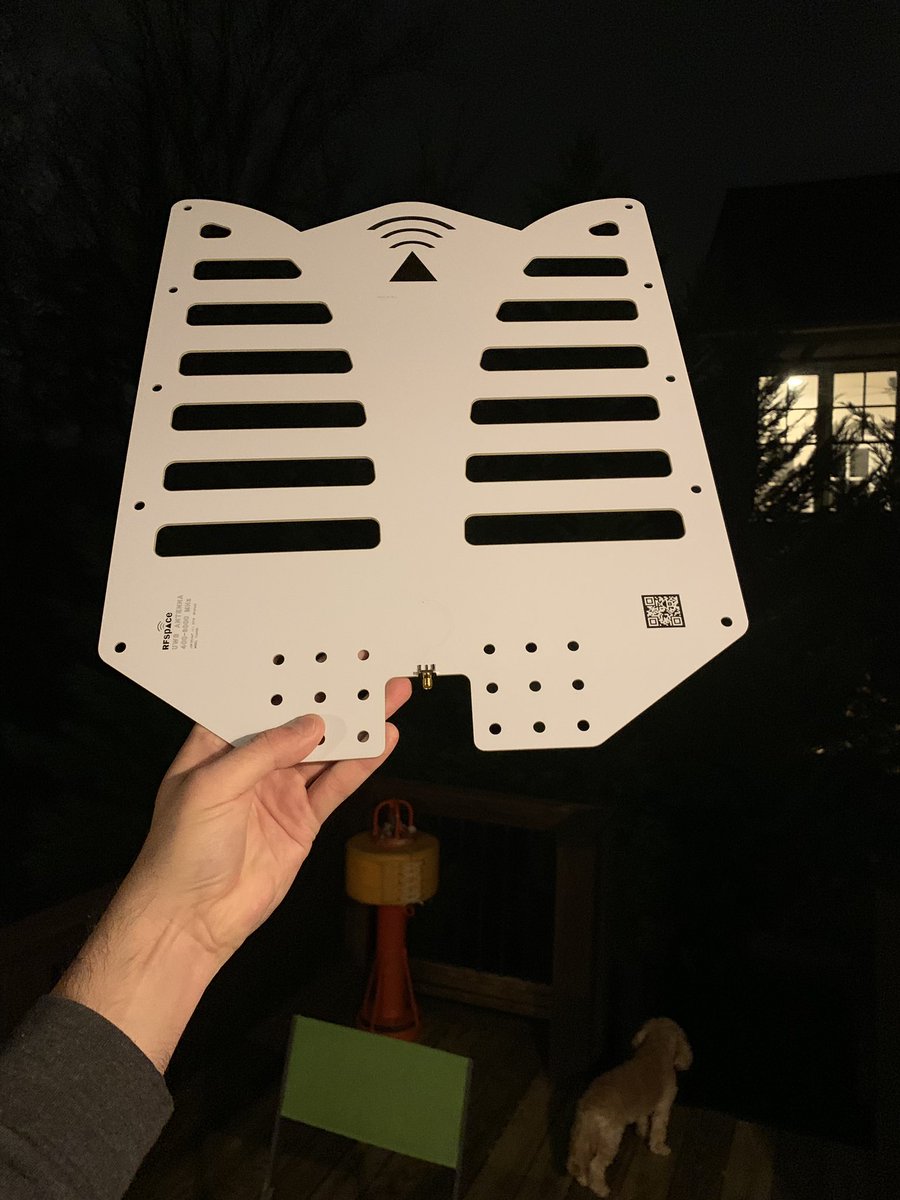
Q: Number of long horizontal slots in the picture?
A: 12